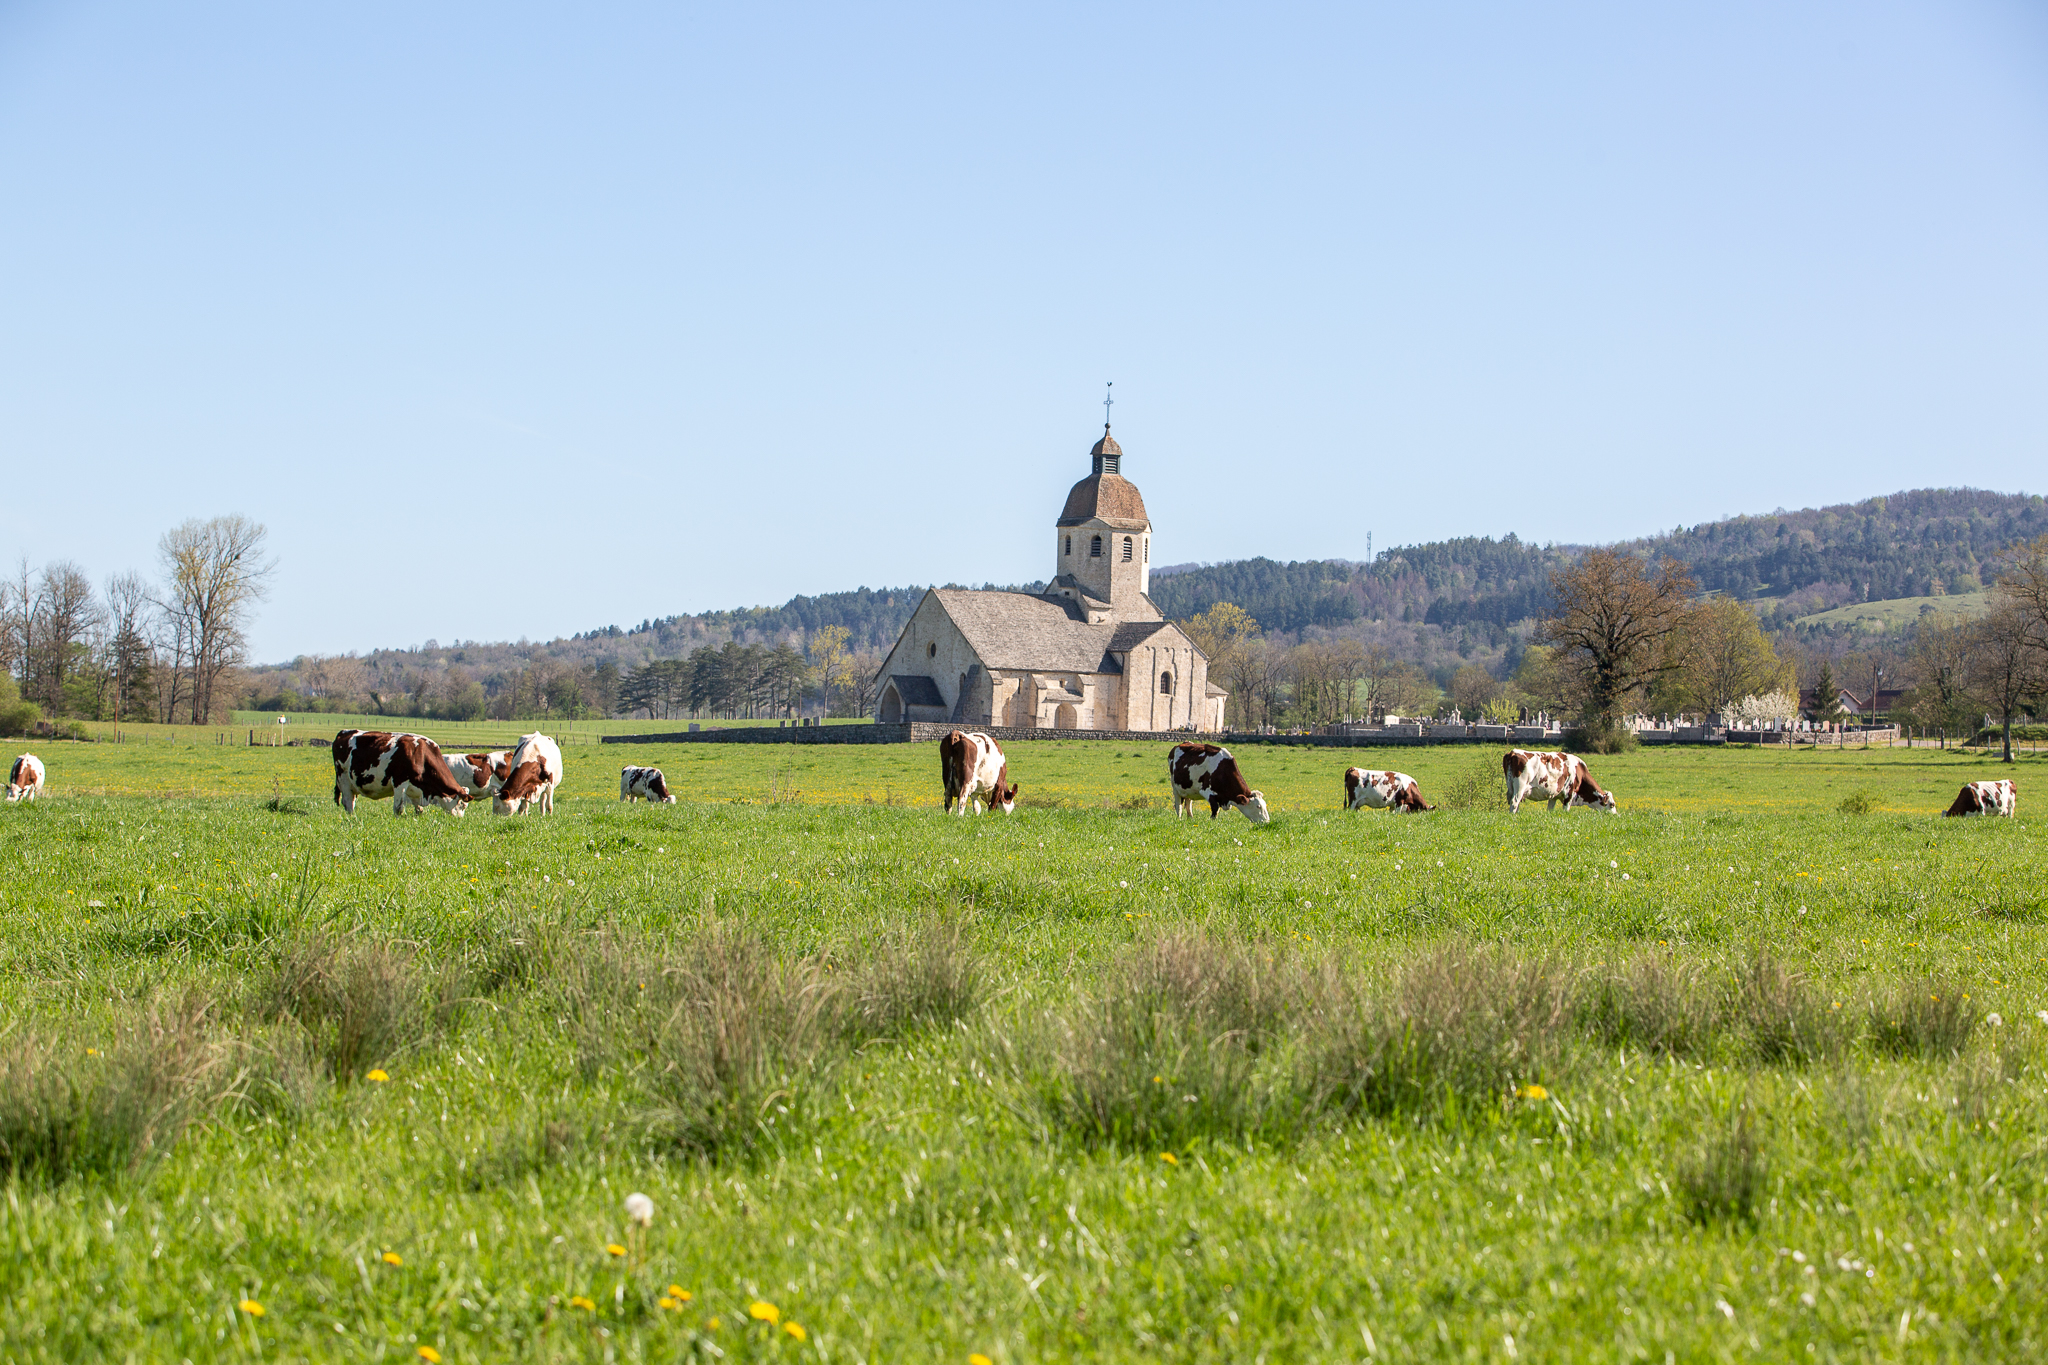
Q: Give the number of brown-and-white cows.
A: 10